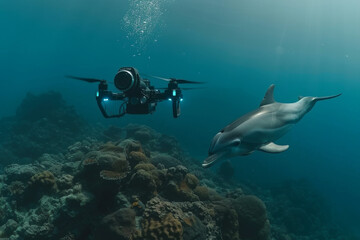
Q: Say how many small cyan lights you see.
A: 5